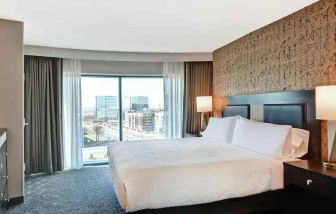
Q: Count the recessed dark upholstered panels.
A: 2